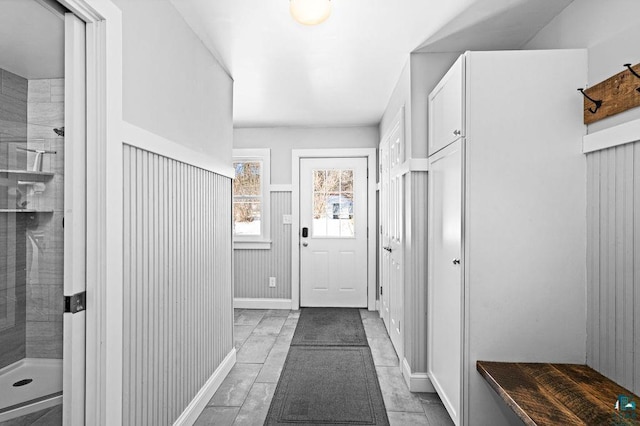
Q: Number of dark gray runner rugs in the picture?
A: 2